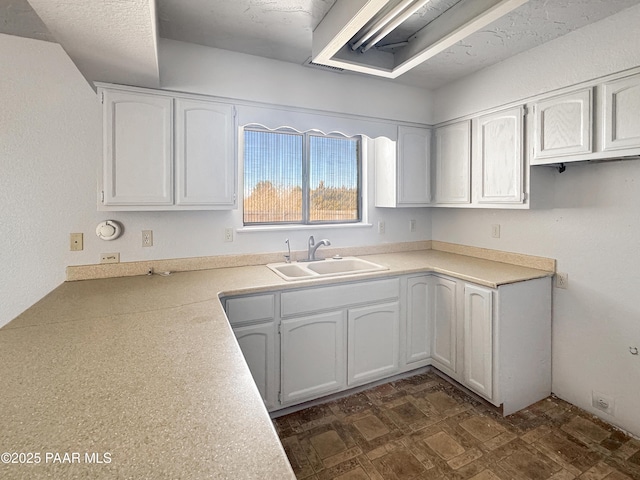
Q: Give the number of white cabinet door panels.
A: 13